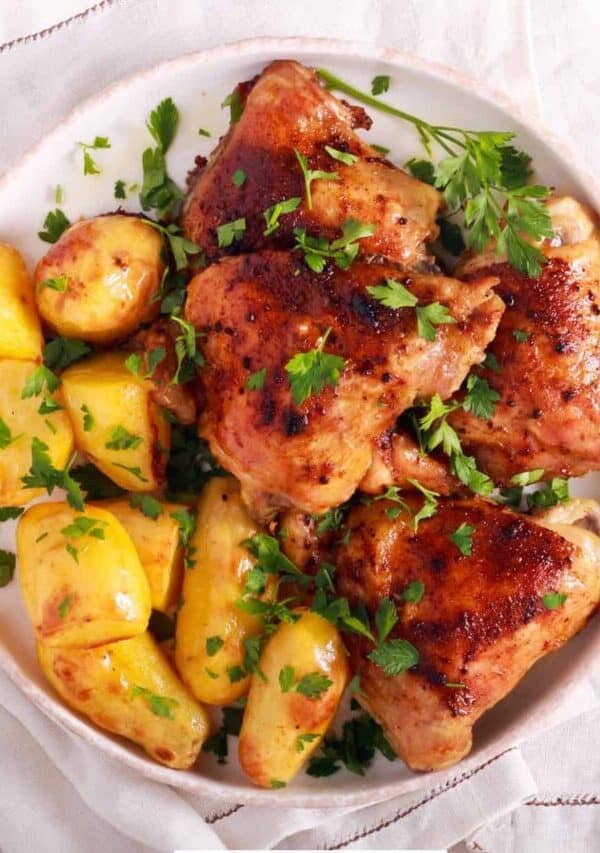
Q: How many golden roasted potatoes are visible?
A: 9